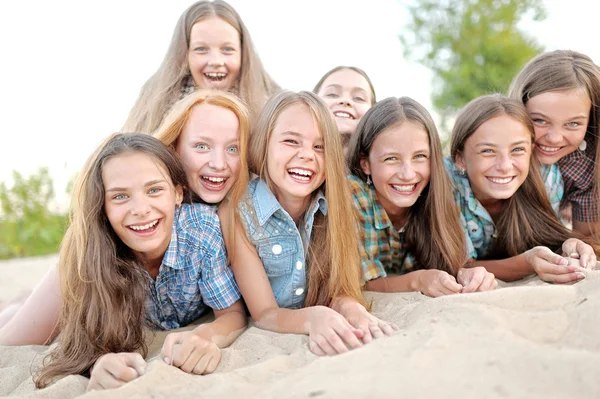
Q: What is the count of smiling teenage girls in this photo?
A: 8